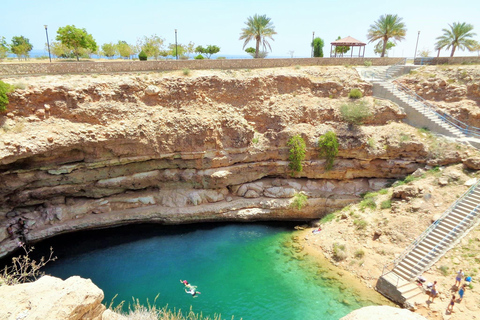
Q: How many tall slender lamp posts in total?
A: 4